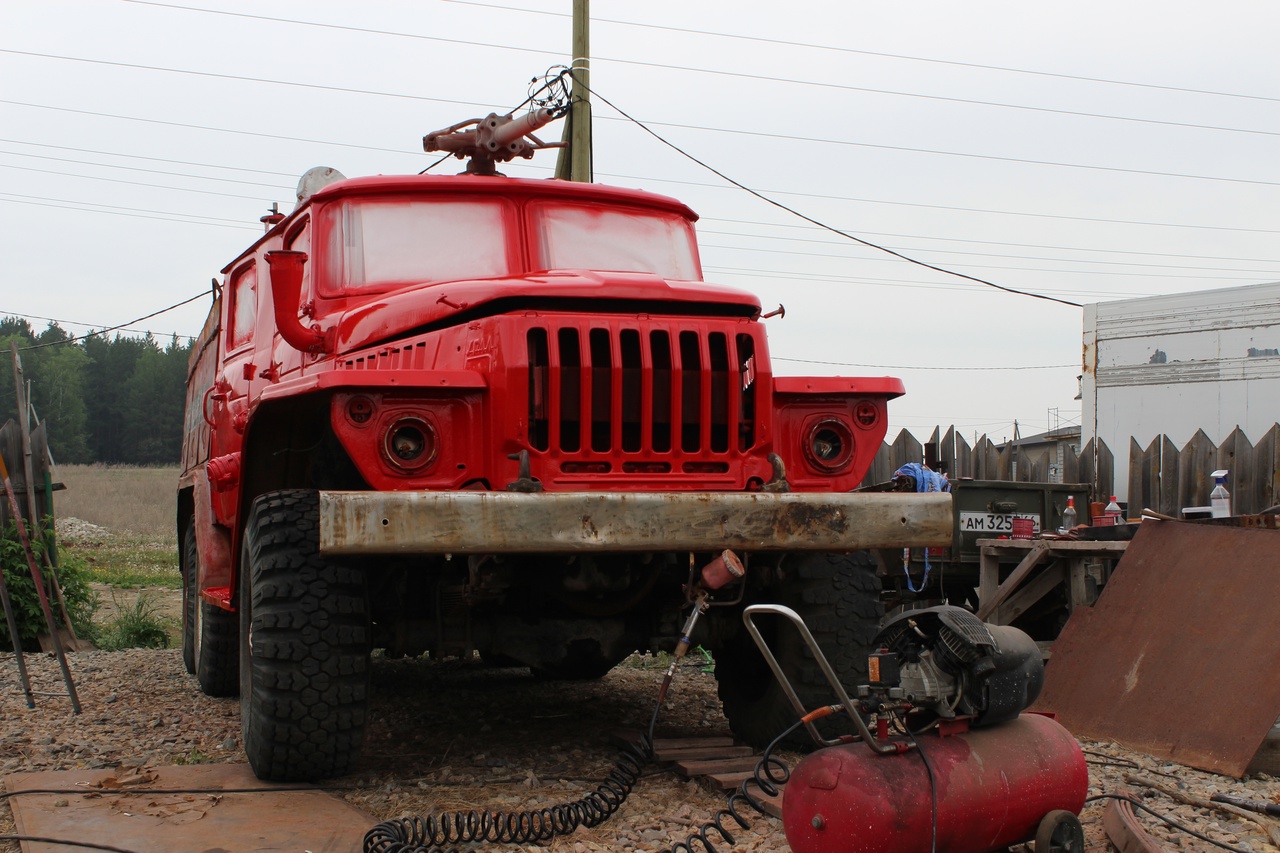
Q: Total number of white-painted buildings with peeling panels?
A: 1